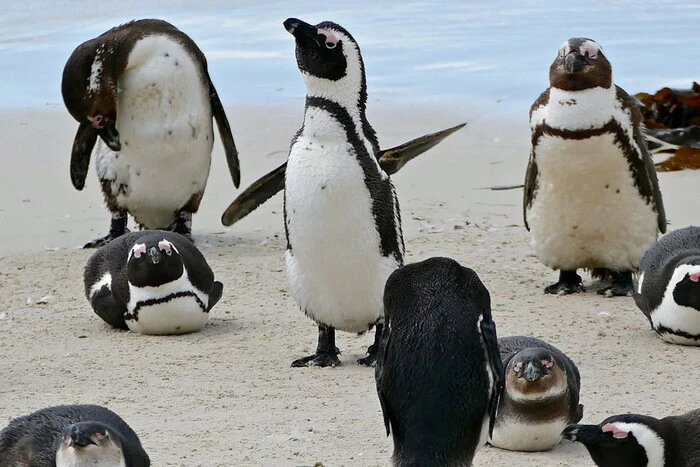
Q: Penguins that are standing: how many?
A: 4